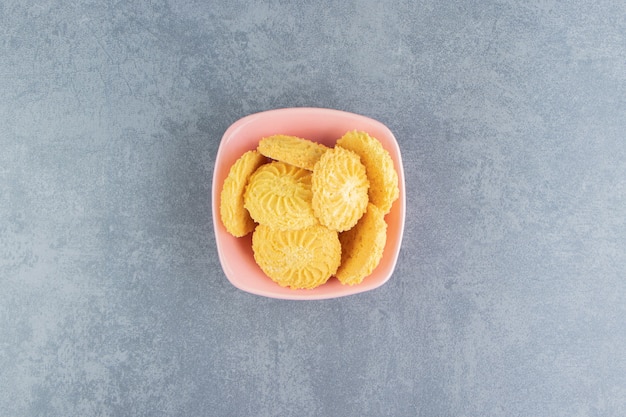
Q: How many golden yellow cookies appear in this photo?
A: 7